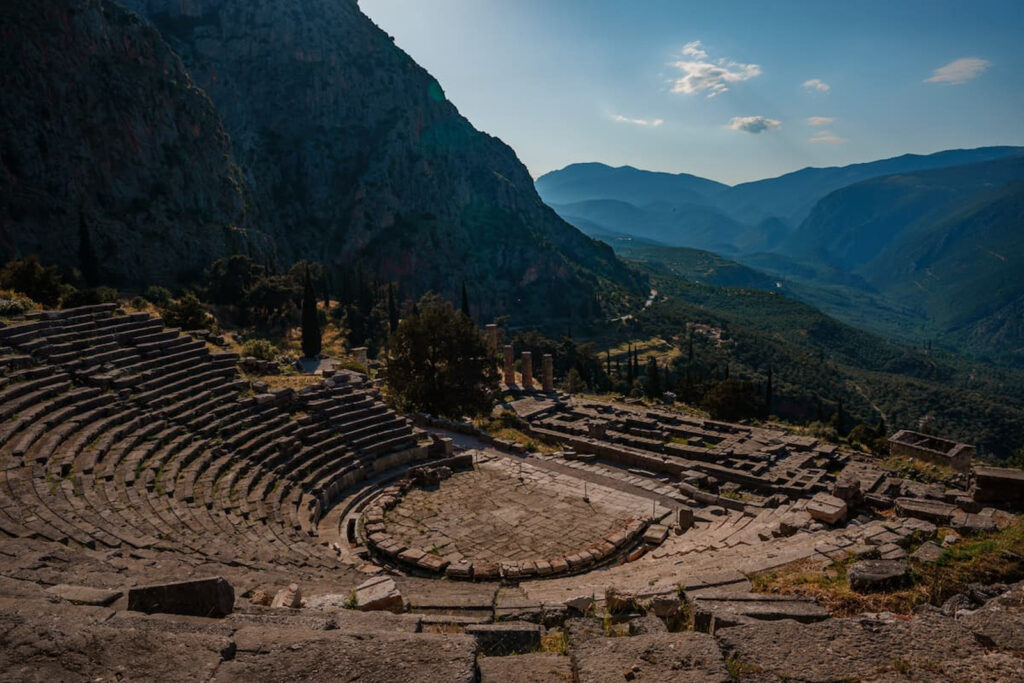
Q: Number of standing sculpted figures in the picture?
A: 0